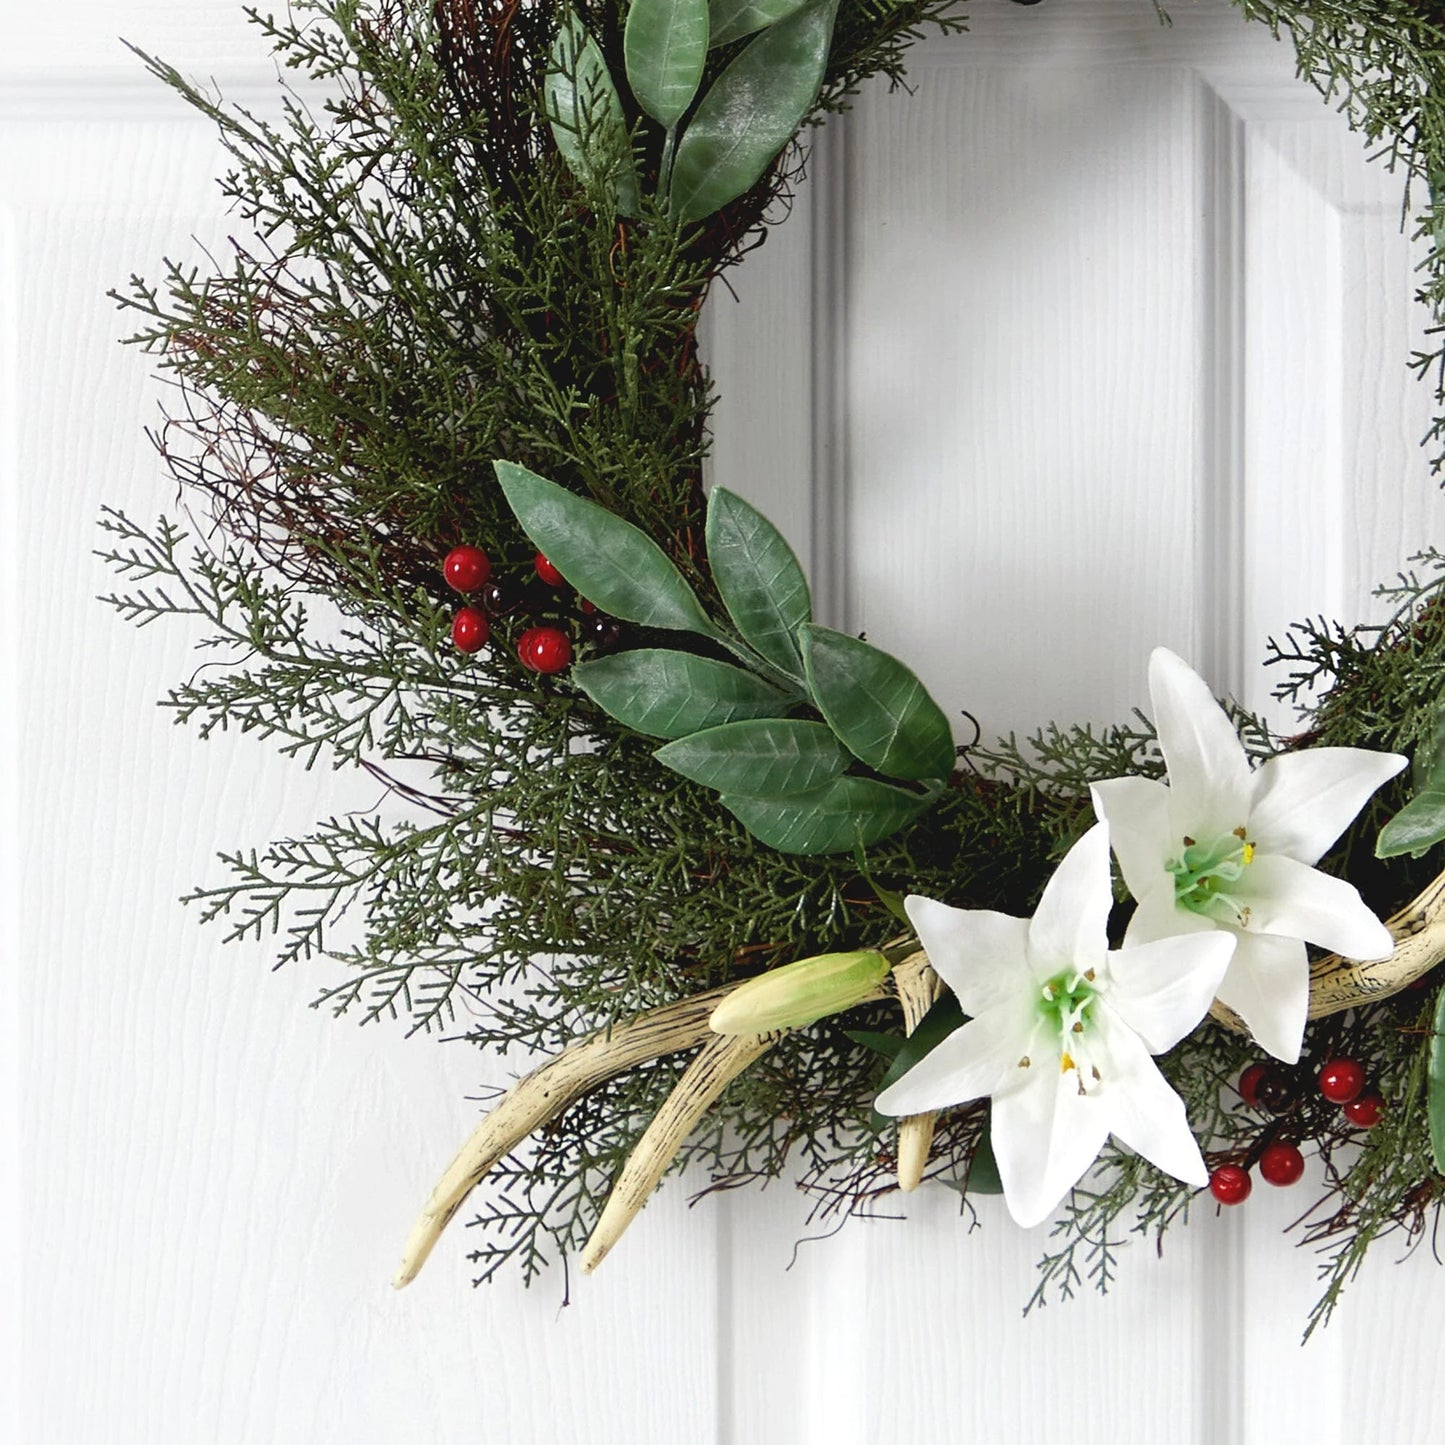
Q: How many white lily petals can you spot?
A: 12